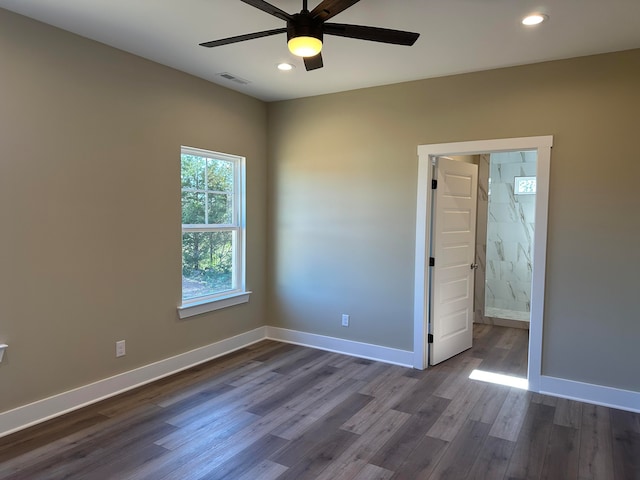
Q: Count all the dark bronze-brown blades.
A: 5